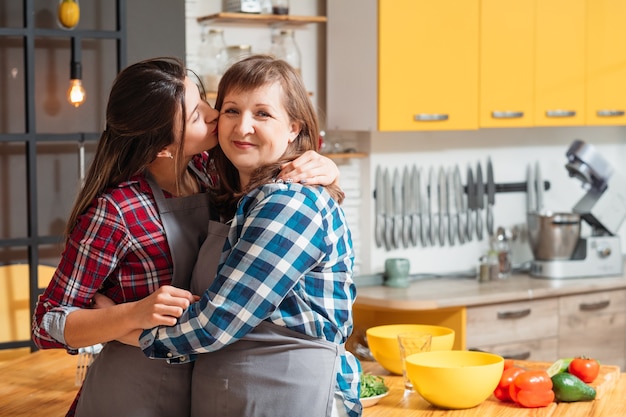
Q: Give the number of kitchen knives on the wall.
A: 15